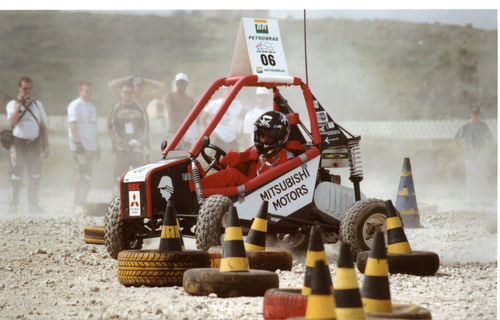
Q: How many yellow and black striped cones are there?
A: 8